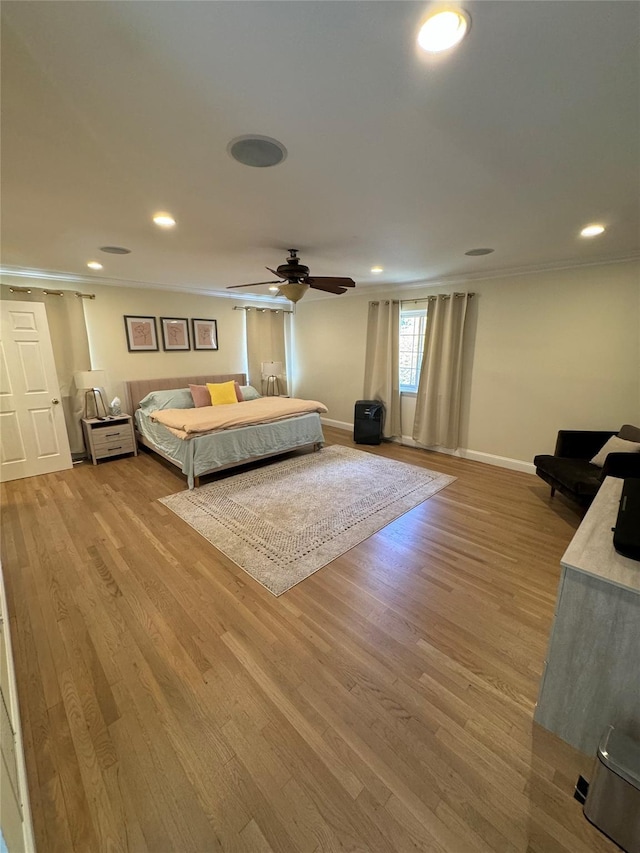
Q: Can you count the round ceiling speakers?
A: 3